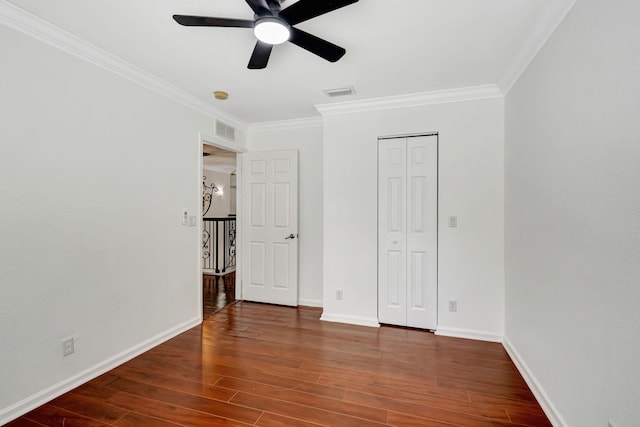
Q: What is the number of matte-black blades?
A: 5